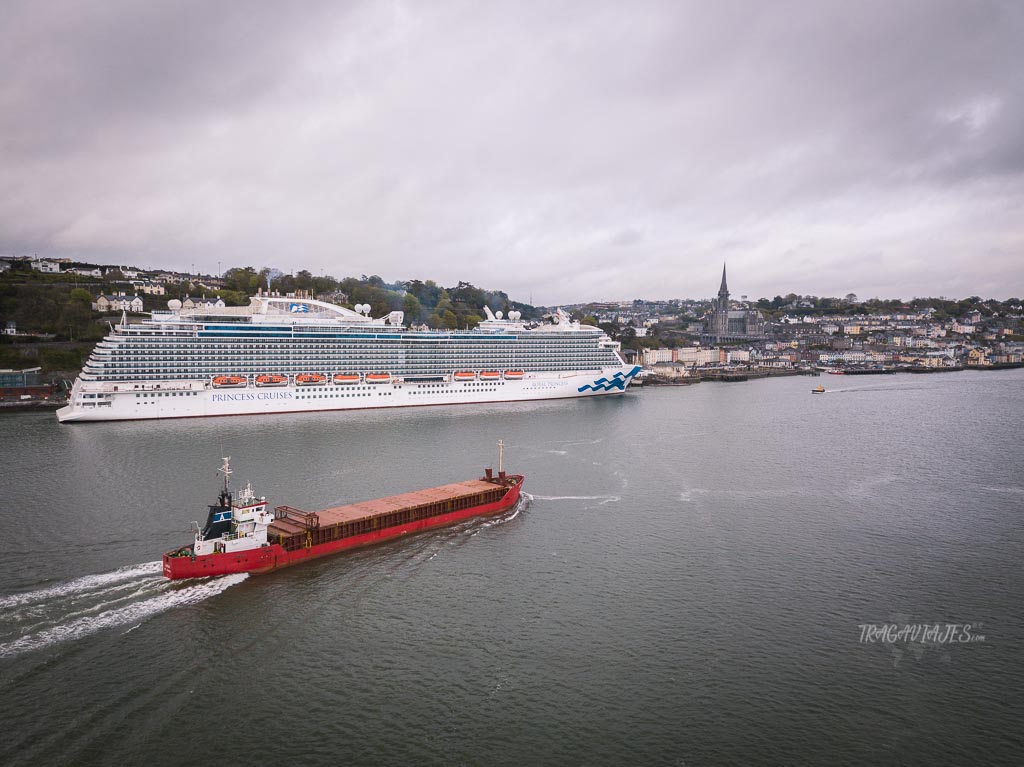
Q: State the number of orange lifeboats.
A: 8